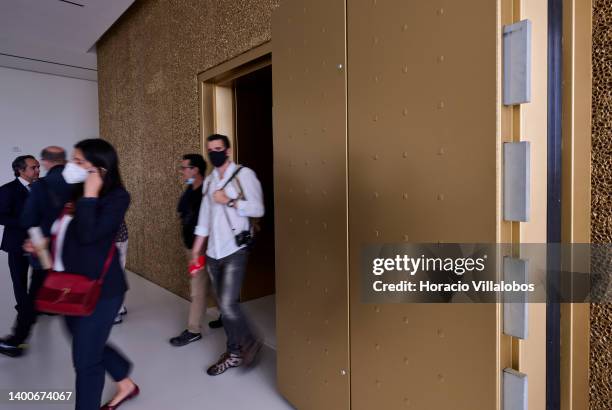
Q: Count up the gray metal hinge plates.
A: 4